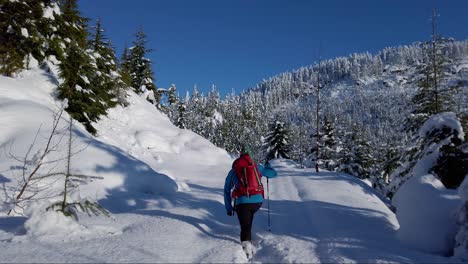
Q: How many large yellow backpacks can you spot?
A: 0